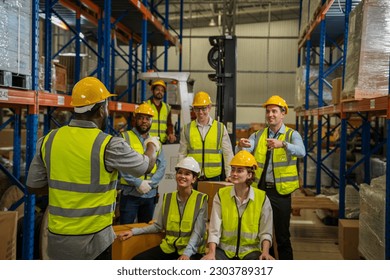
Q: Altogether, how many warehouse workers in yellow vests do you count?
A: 7